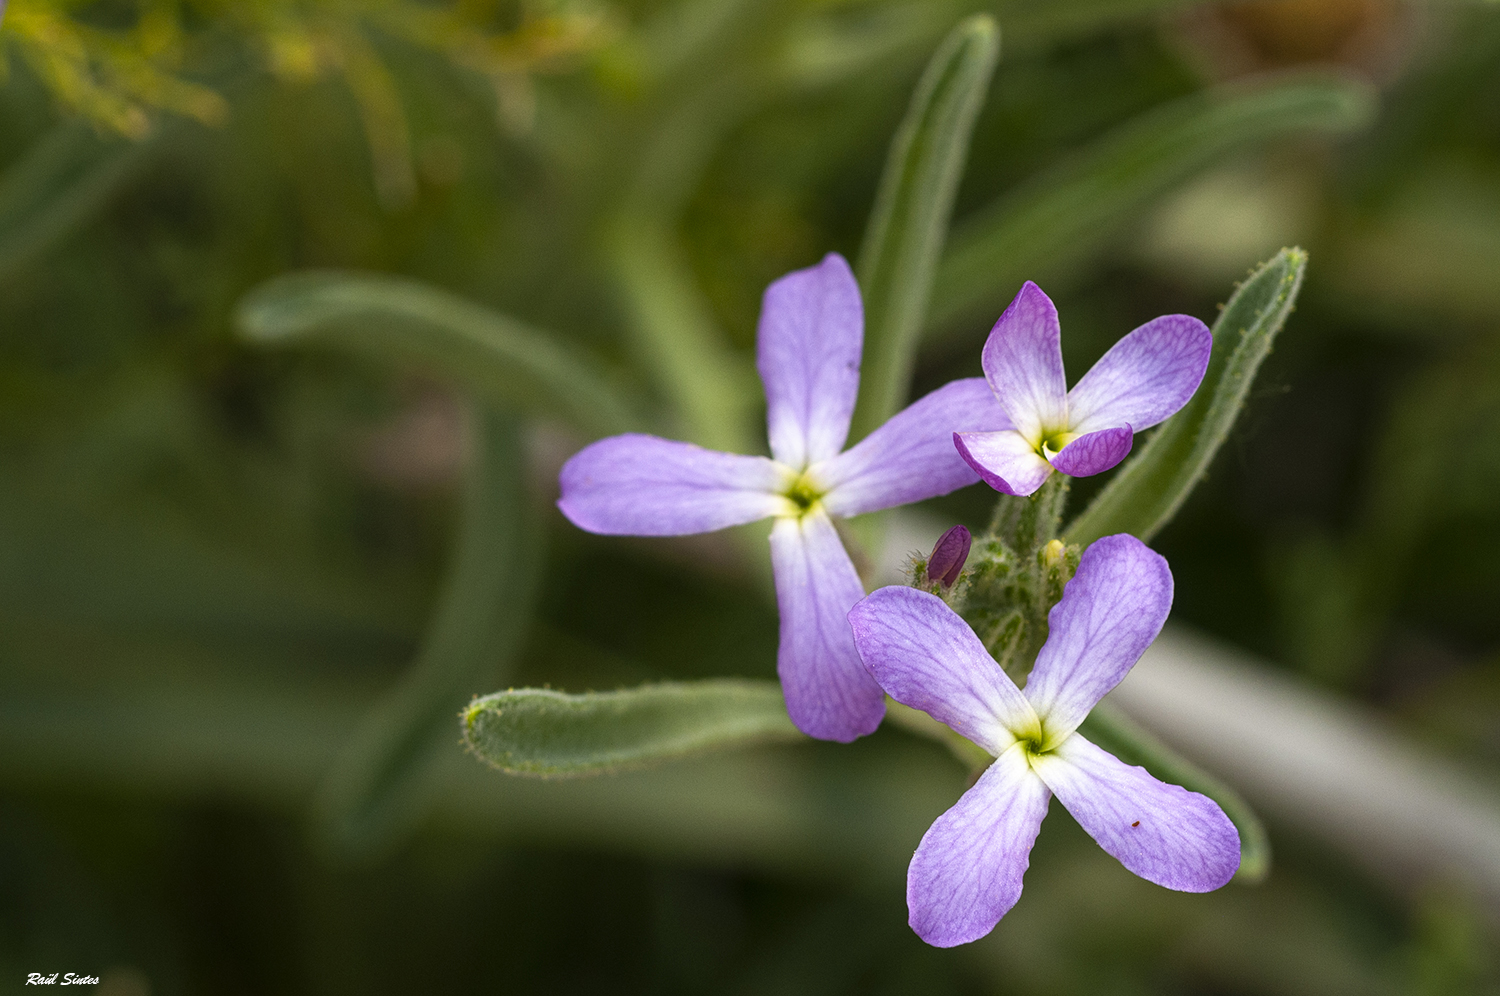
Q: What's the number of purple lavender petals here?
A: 12